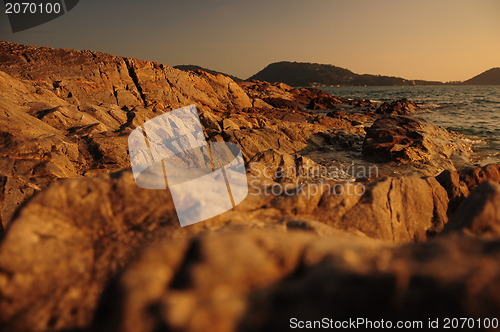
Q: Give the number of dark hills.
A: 3